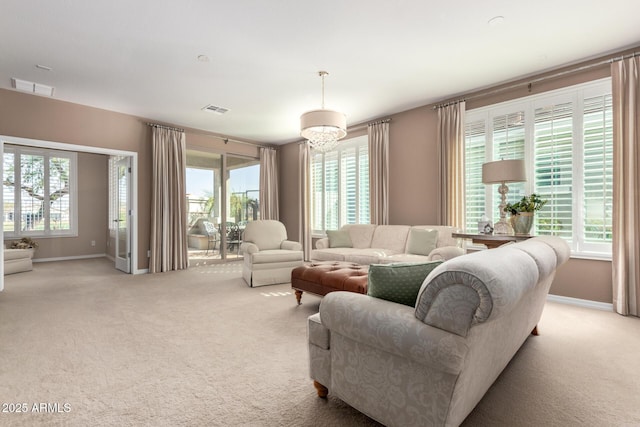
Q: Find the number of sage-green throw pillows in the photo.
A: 3